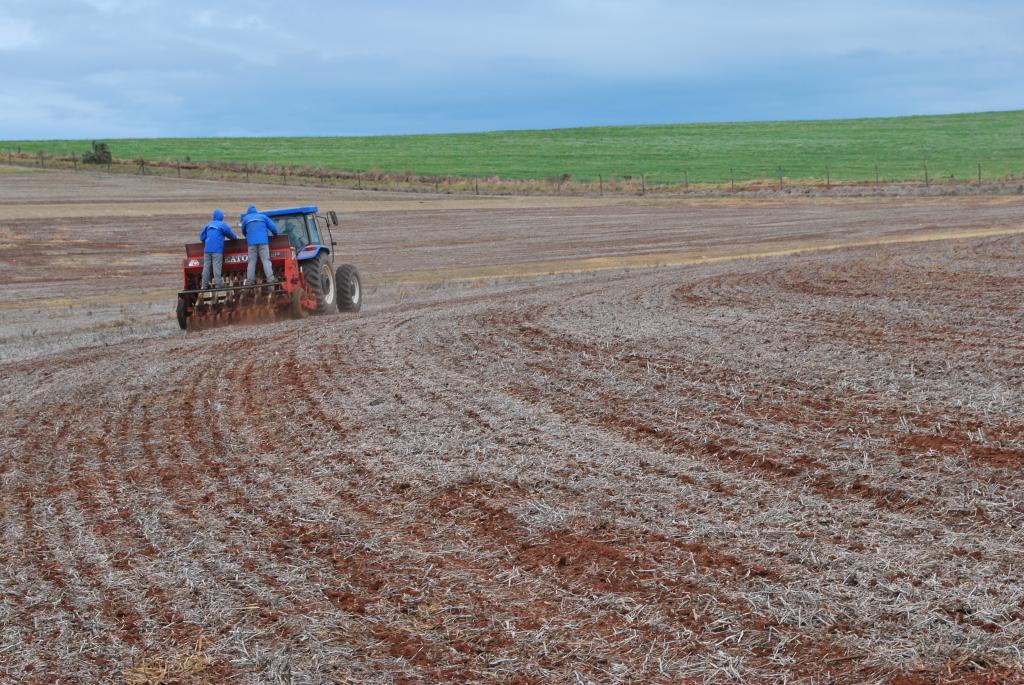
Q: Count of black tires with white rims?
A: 2